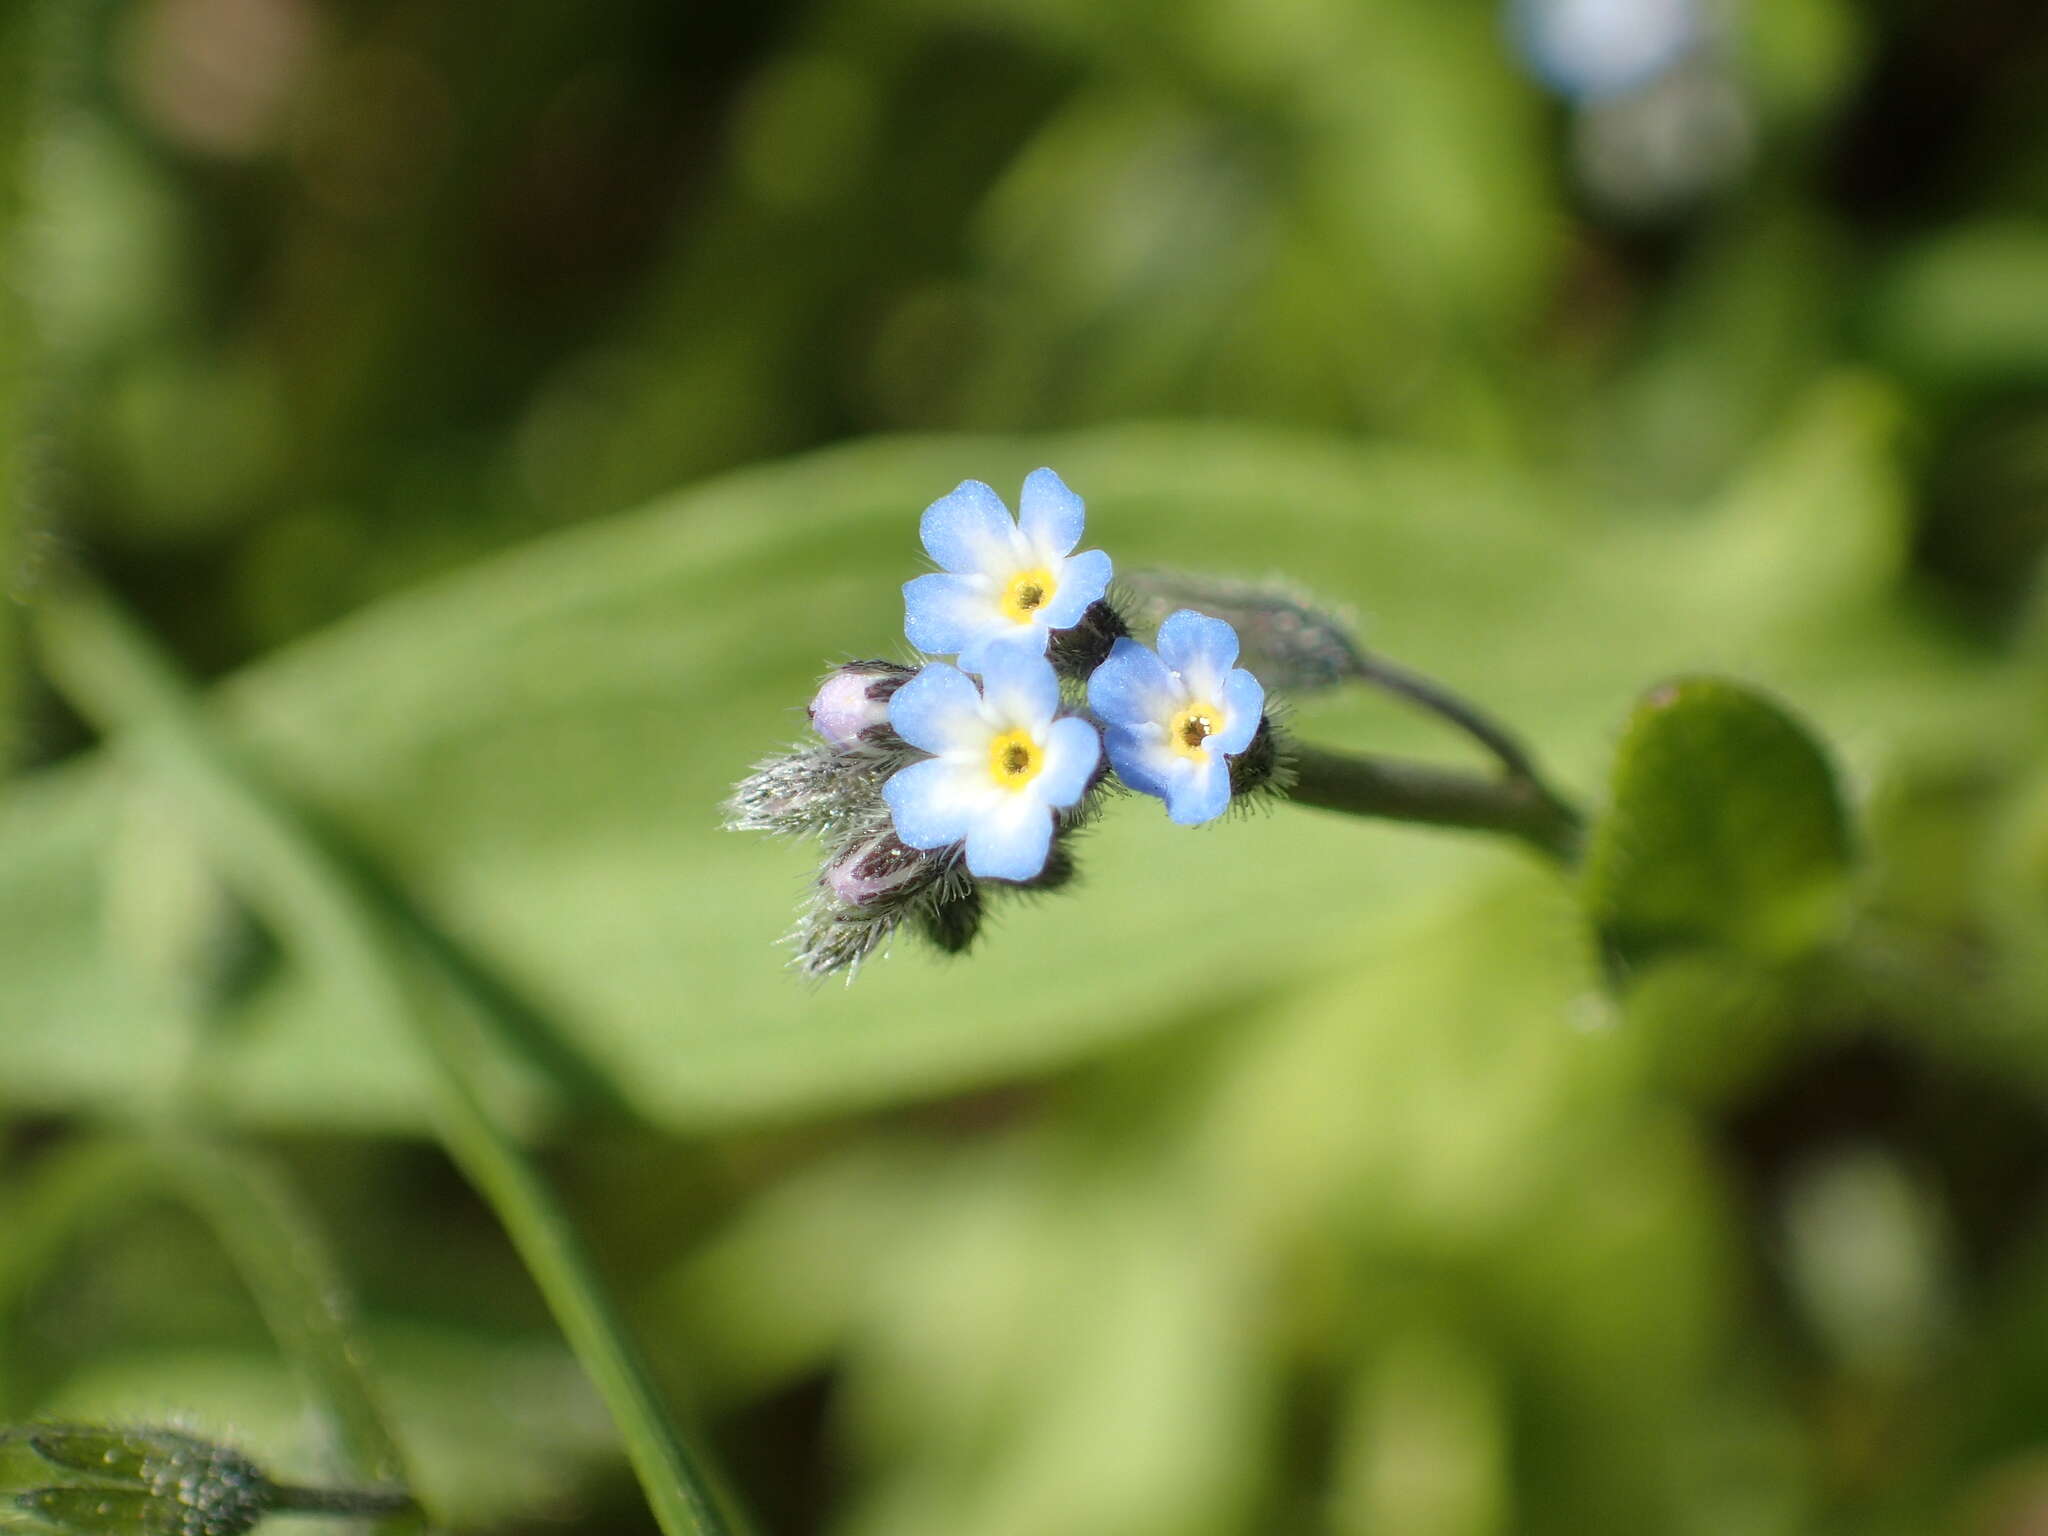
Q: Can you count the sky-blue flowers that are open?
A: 3